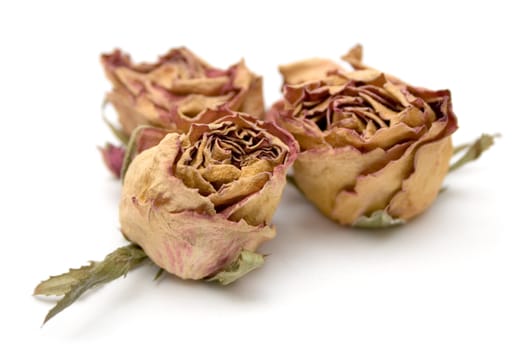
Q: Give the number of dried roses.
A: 3